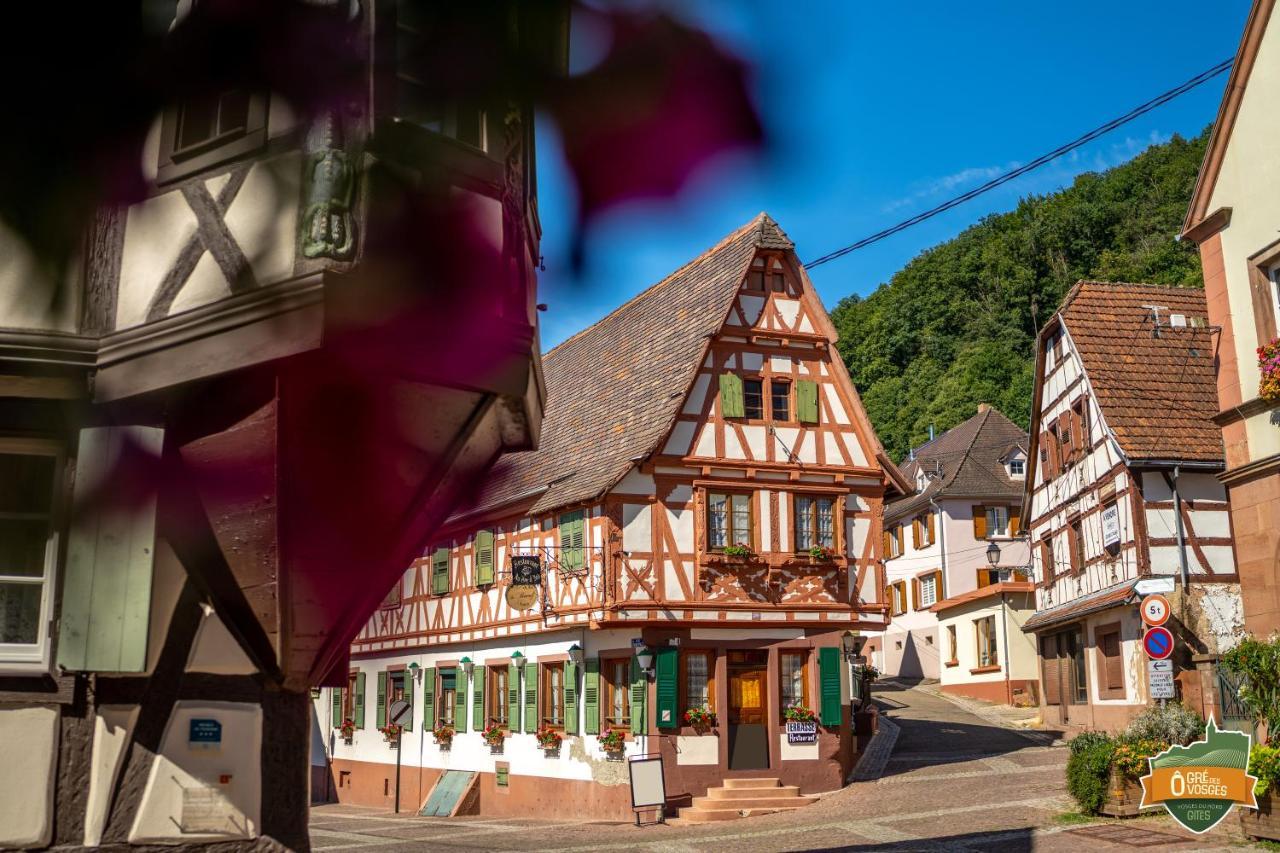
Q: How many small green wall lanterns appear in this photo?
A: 5